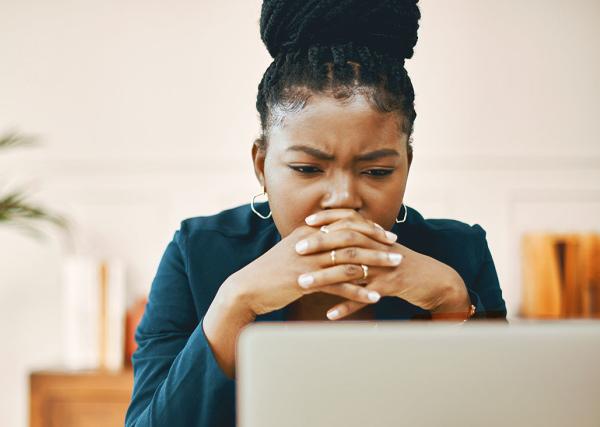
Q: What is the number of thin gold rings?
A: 3